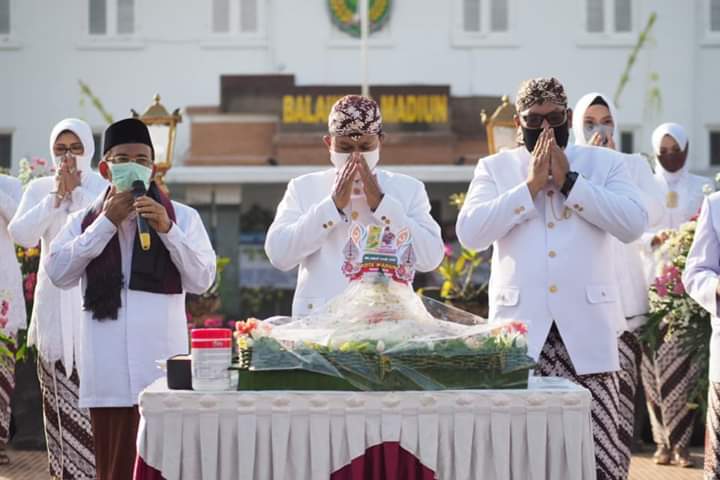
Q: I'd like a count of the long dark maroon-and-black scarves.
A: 1